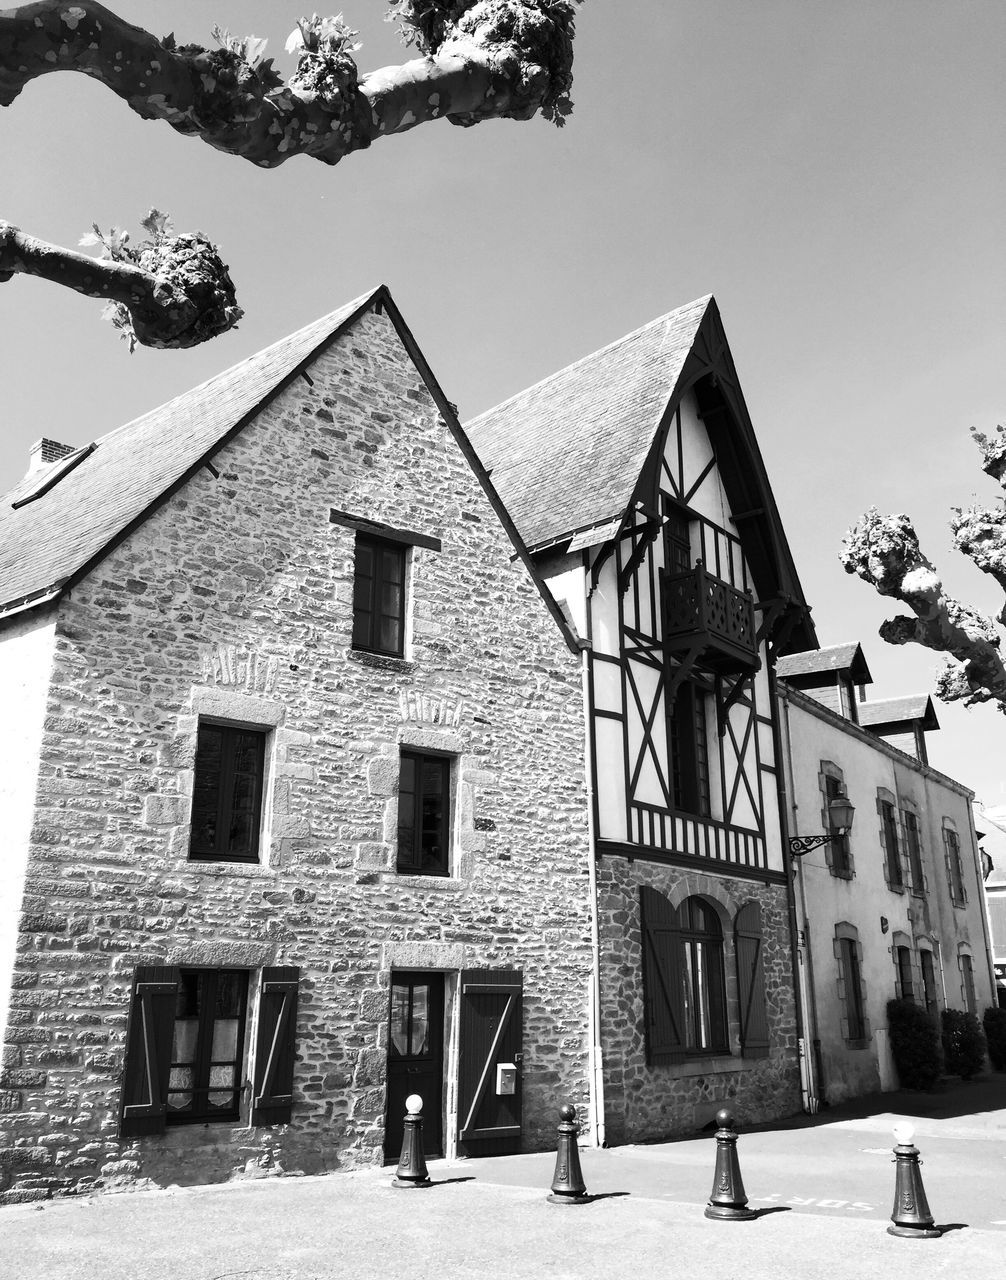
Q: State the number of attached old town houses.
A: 3